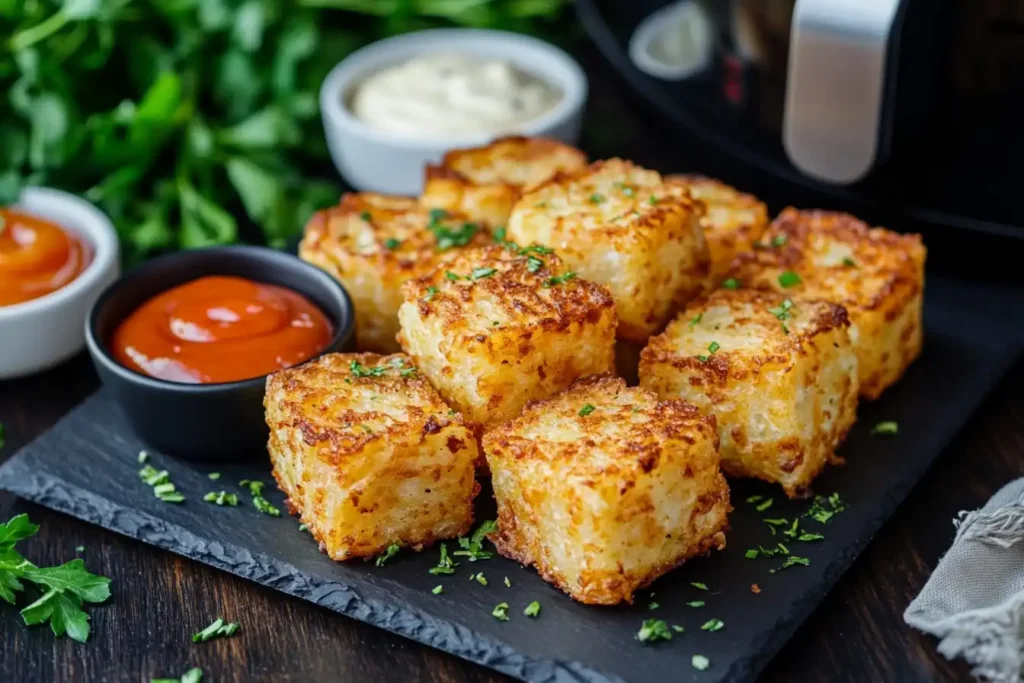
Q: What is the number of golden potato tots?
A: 9